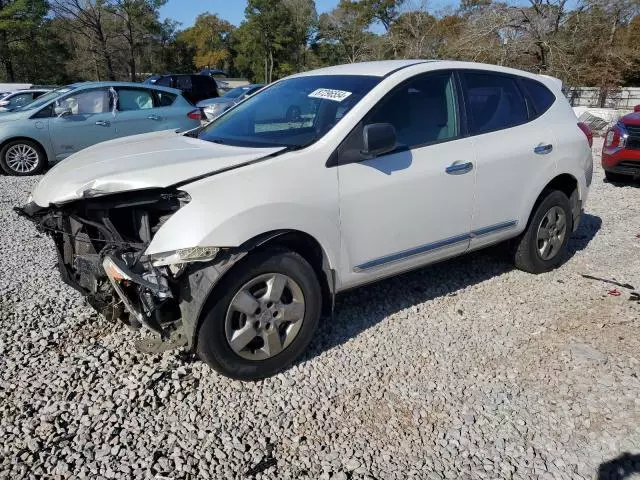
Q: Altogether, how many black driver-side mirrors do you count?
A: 1